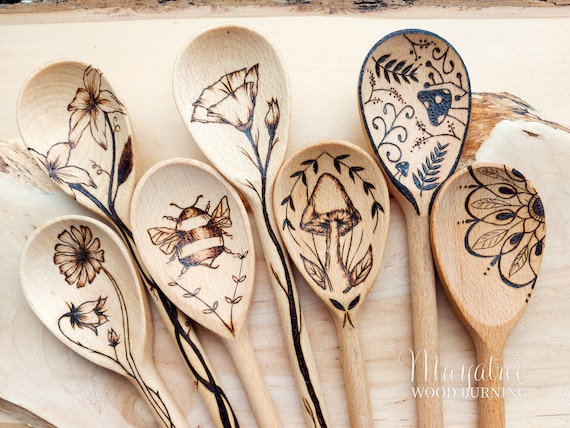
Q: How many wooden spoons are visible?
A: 7